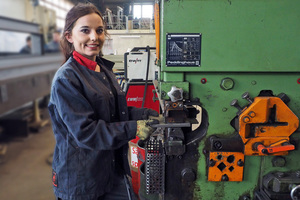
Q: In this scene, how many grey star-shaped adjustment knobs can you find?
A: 1